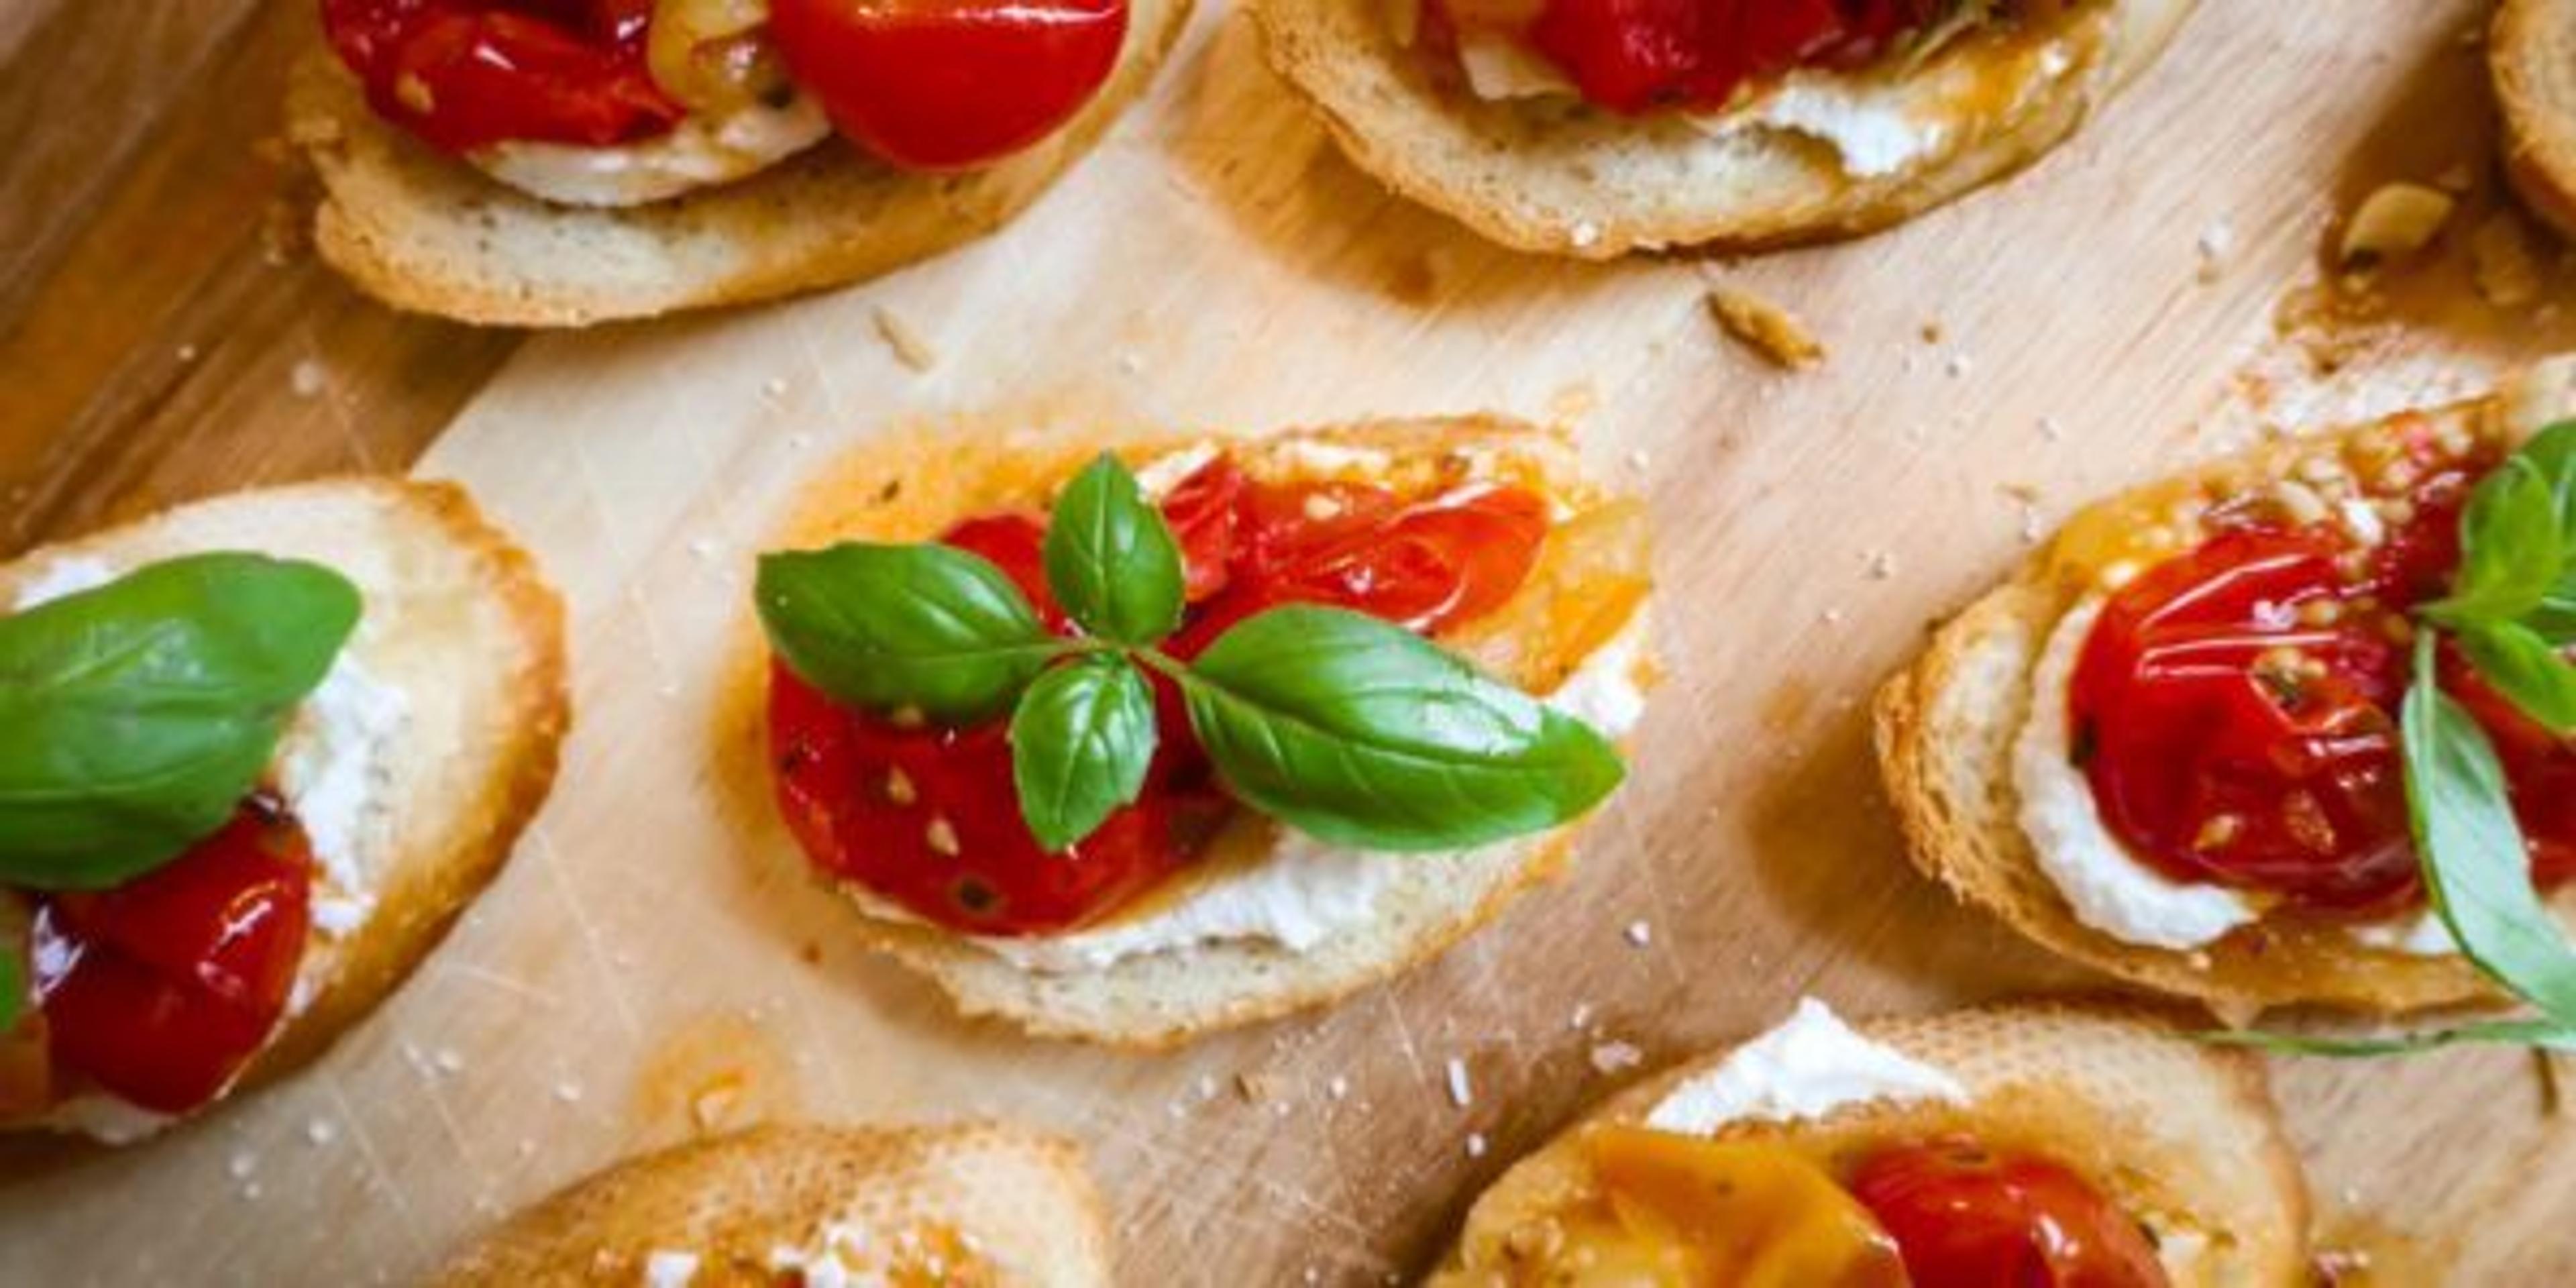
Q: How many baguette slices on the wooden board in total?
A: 8